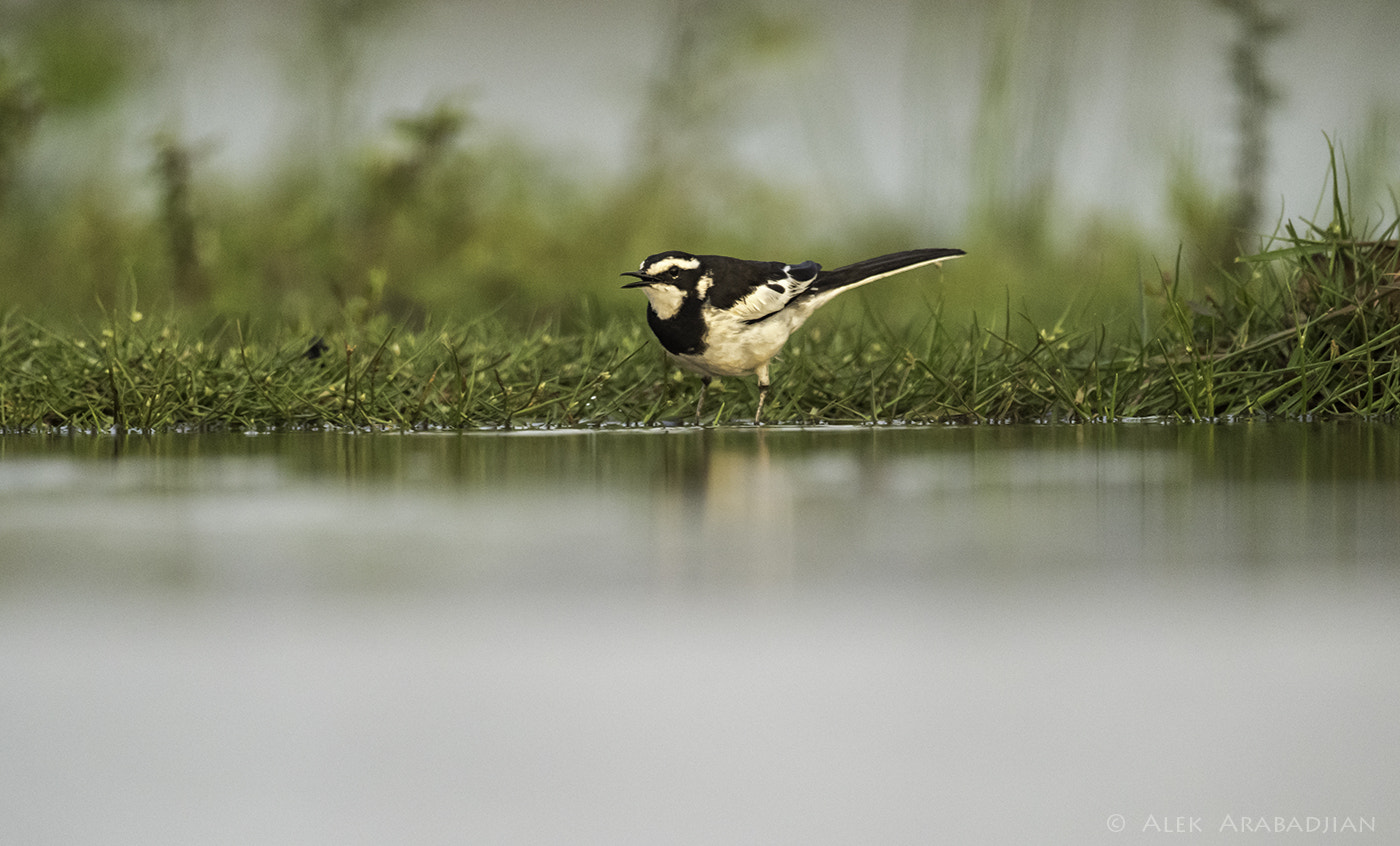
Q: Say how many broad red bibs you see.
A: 0